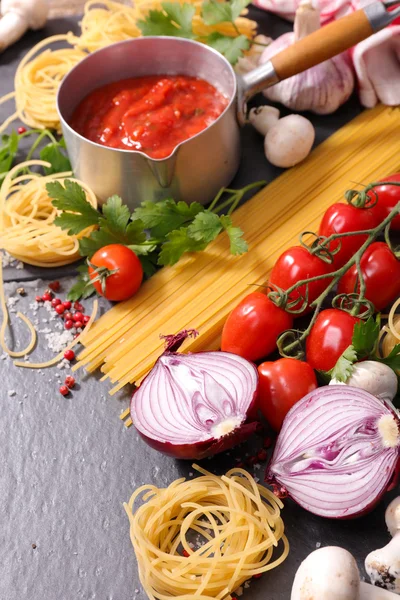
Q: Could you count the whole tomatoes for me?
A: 8